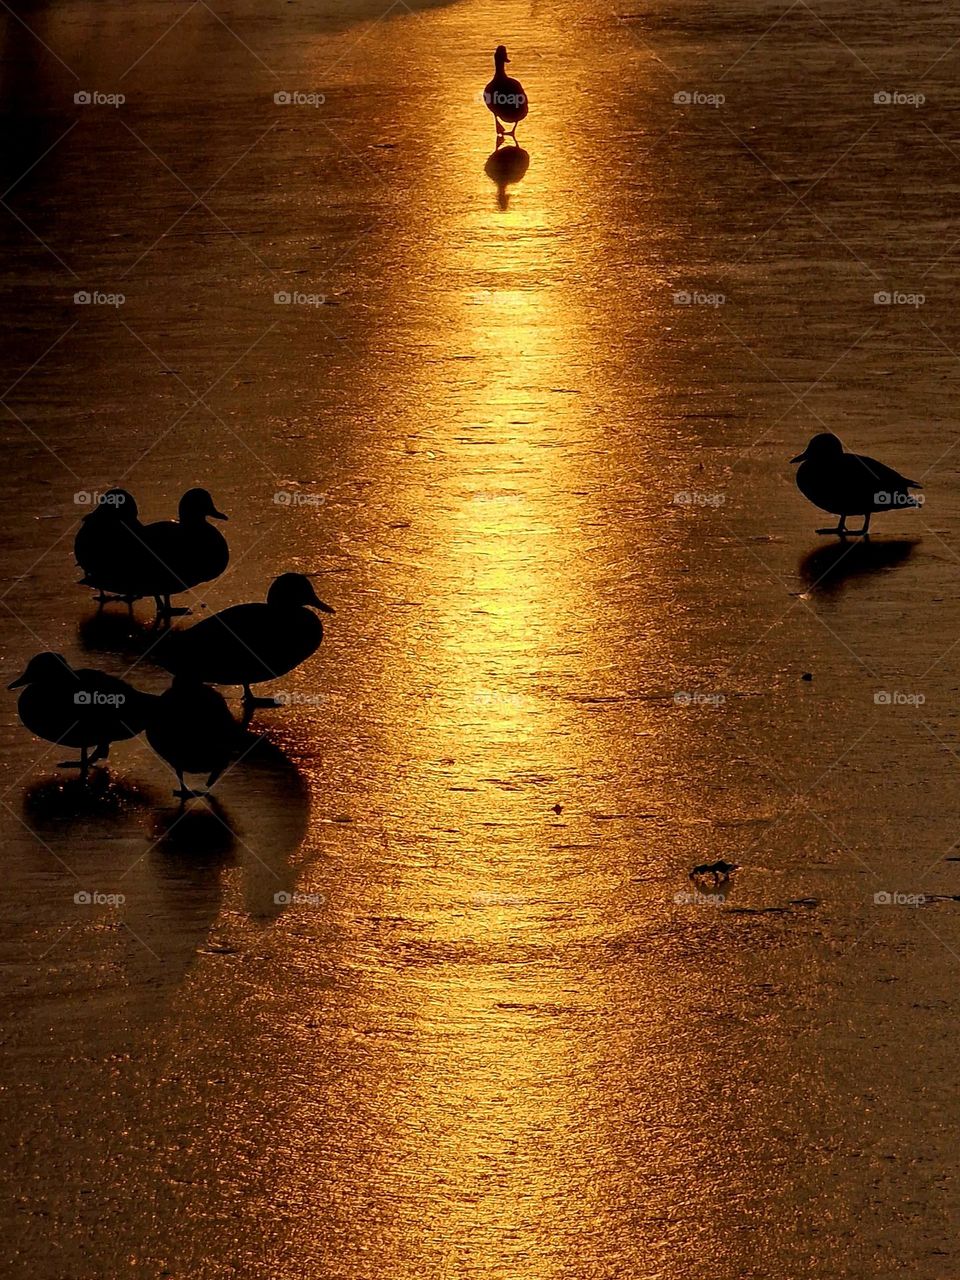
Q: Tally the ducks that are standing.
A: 7